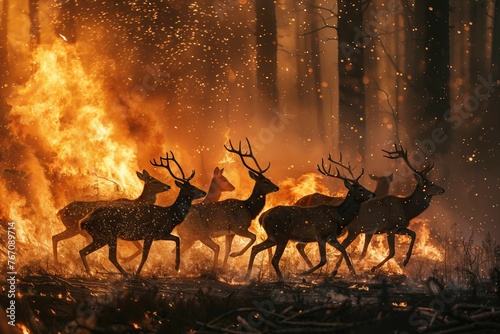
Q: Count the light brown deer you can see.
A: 1